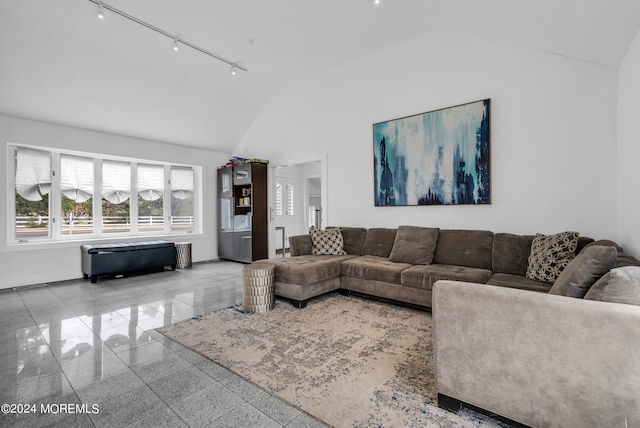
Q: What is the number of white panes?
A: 5